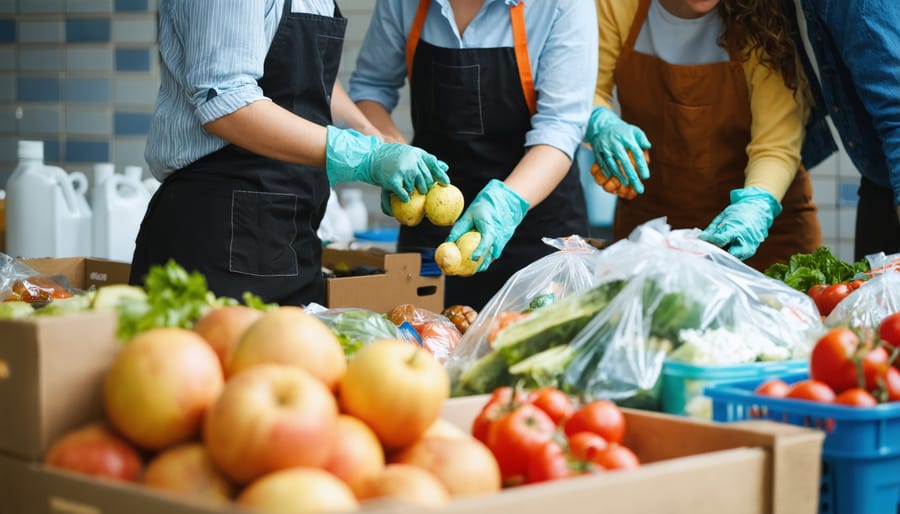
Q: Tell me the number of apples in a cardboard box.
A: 12